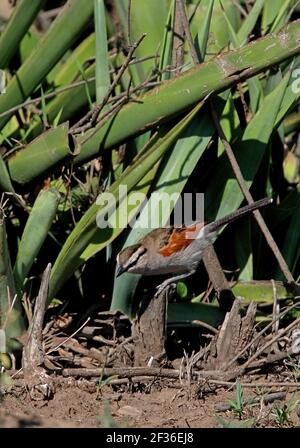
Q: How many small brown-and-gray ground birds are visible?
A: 1